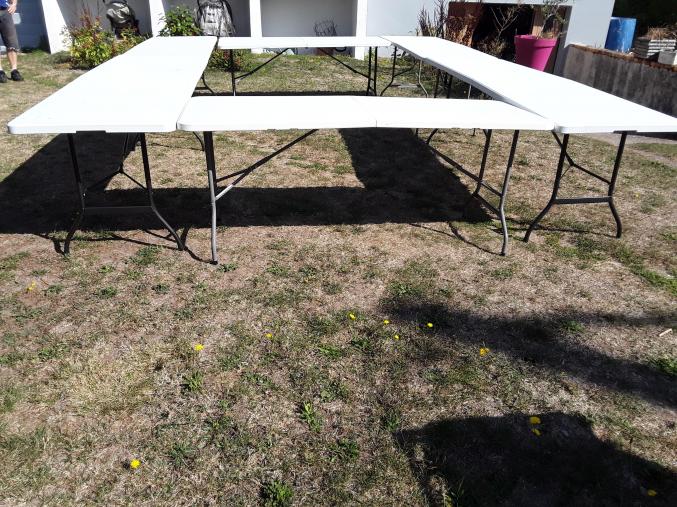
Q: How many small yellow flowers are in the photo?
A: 12